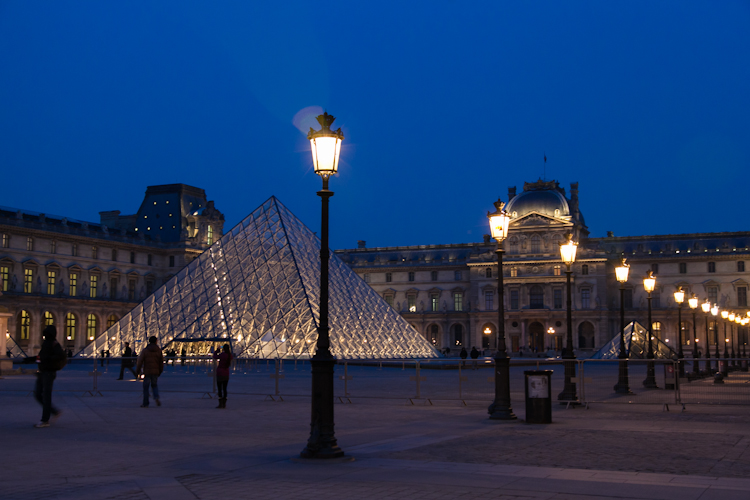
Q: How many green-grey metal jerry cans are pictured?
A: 0